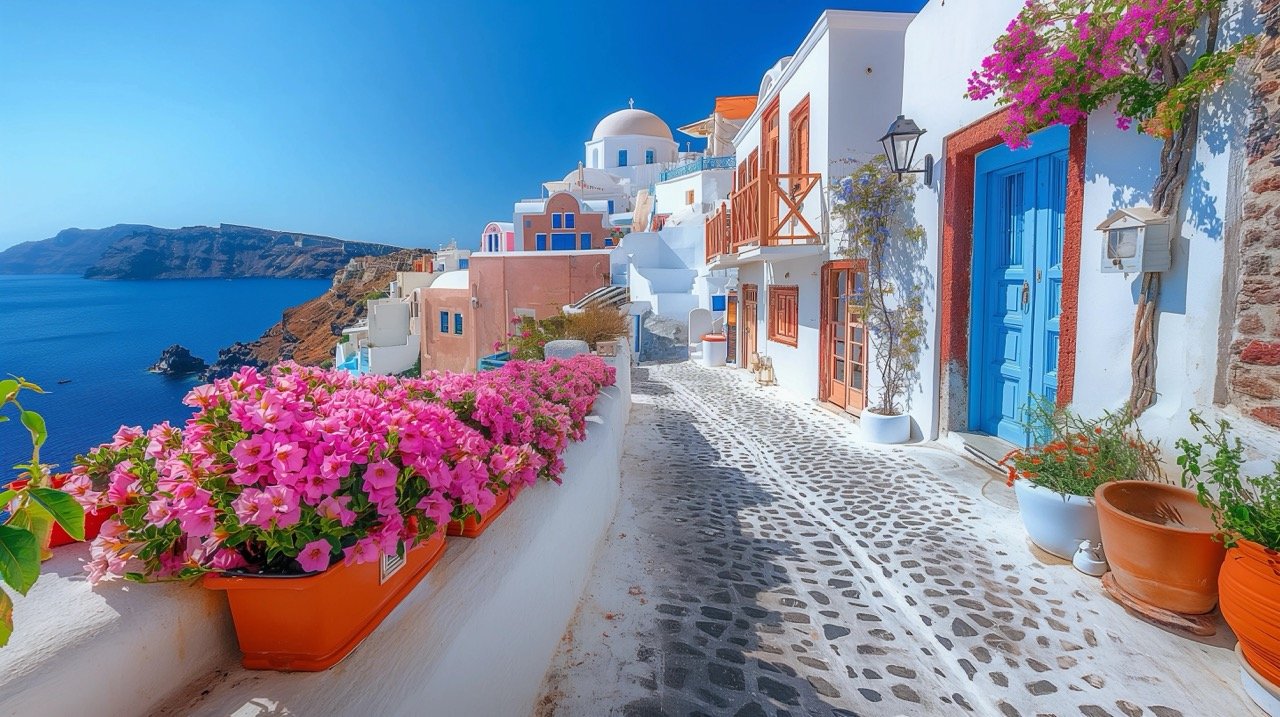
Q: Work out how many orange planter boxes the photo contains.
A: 2